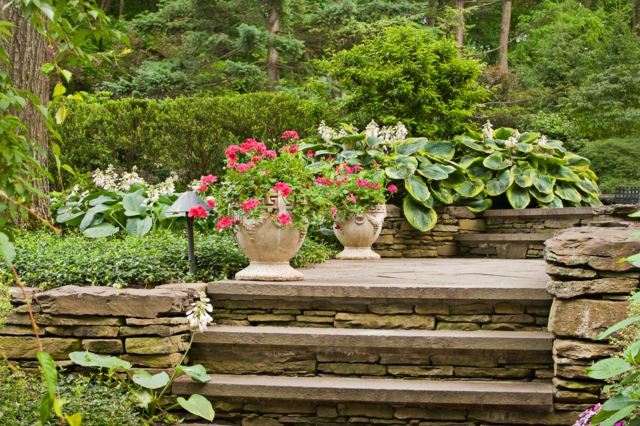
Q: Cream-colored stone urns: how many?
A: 2